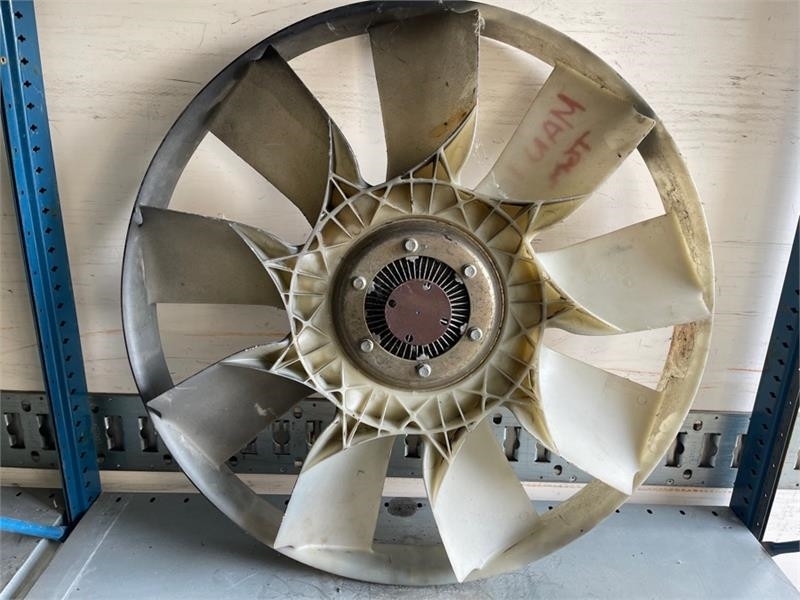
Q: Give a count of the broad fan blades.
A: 9